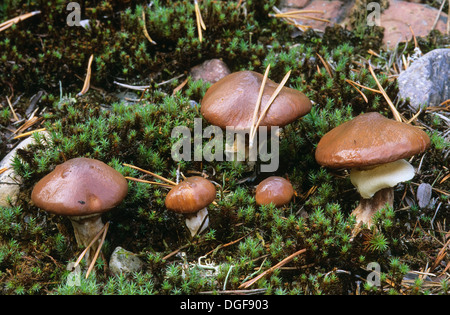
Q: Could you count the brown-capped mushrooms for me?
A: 5